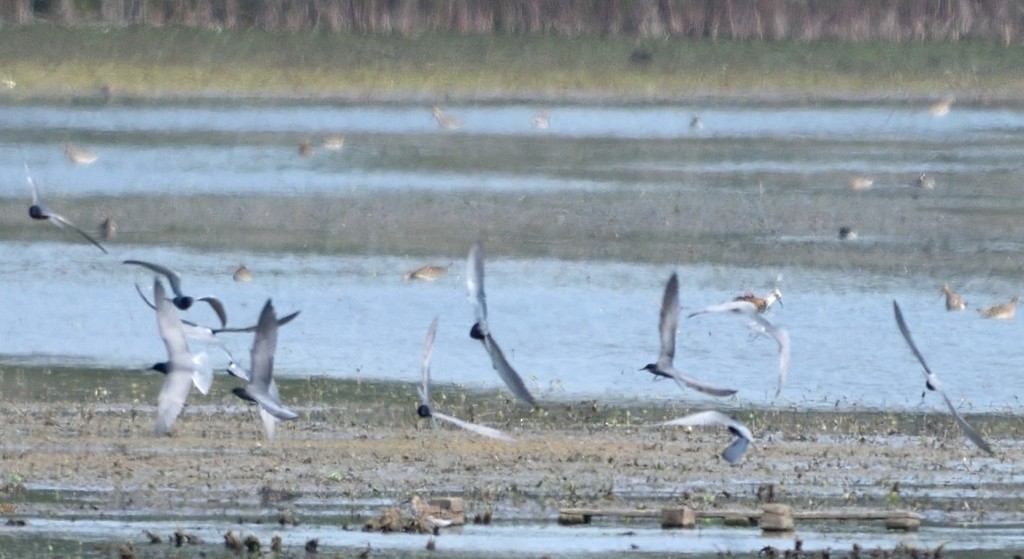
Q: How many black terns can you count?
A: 12